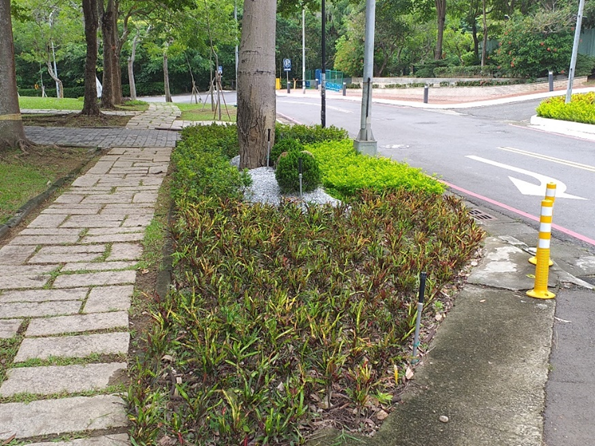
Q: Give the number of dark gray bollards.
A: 5